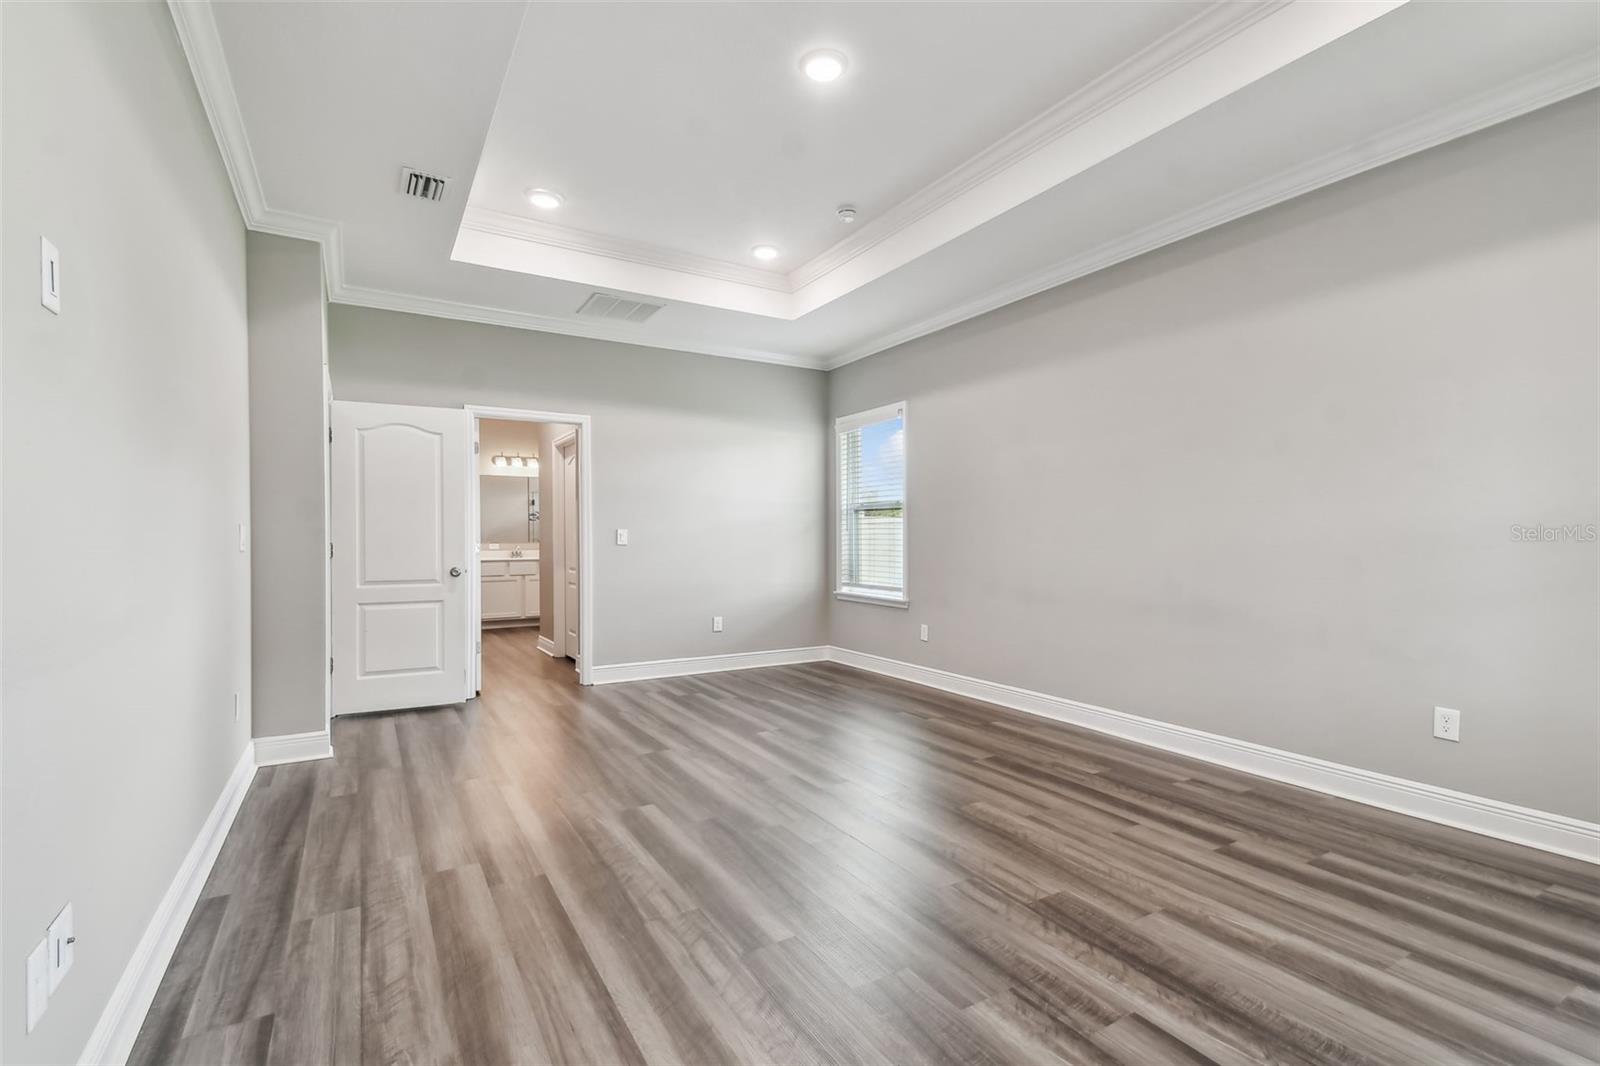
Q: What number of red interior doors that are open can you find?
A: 0